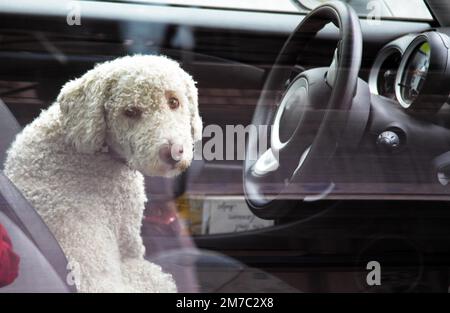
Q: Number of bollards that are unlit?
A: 0